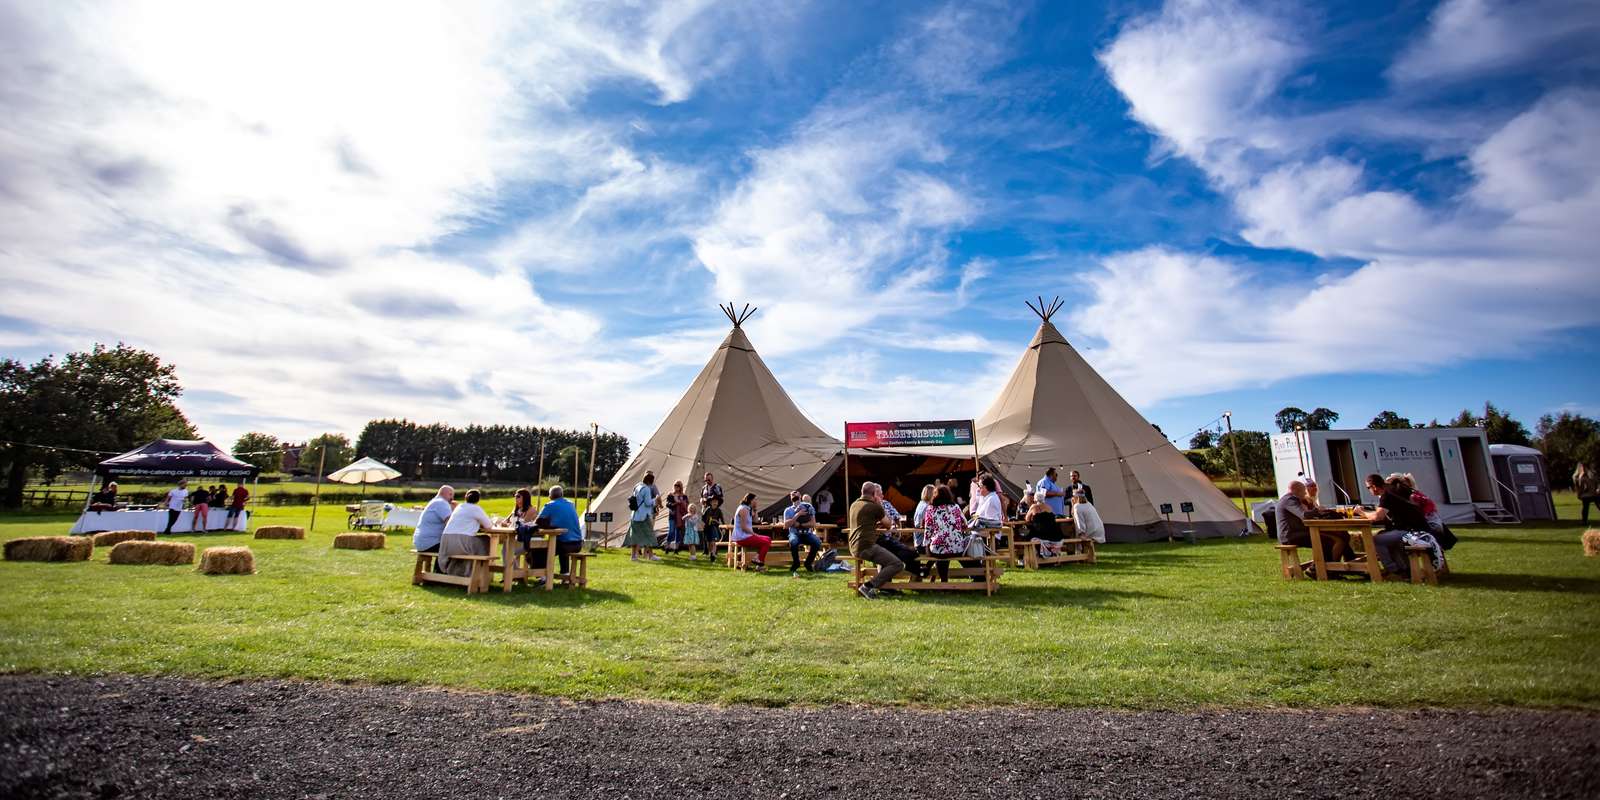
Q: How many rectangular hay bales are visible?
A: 7